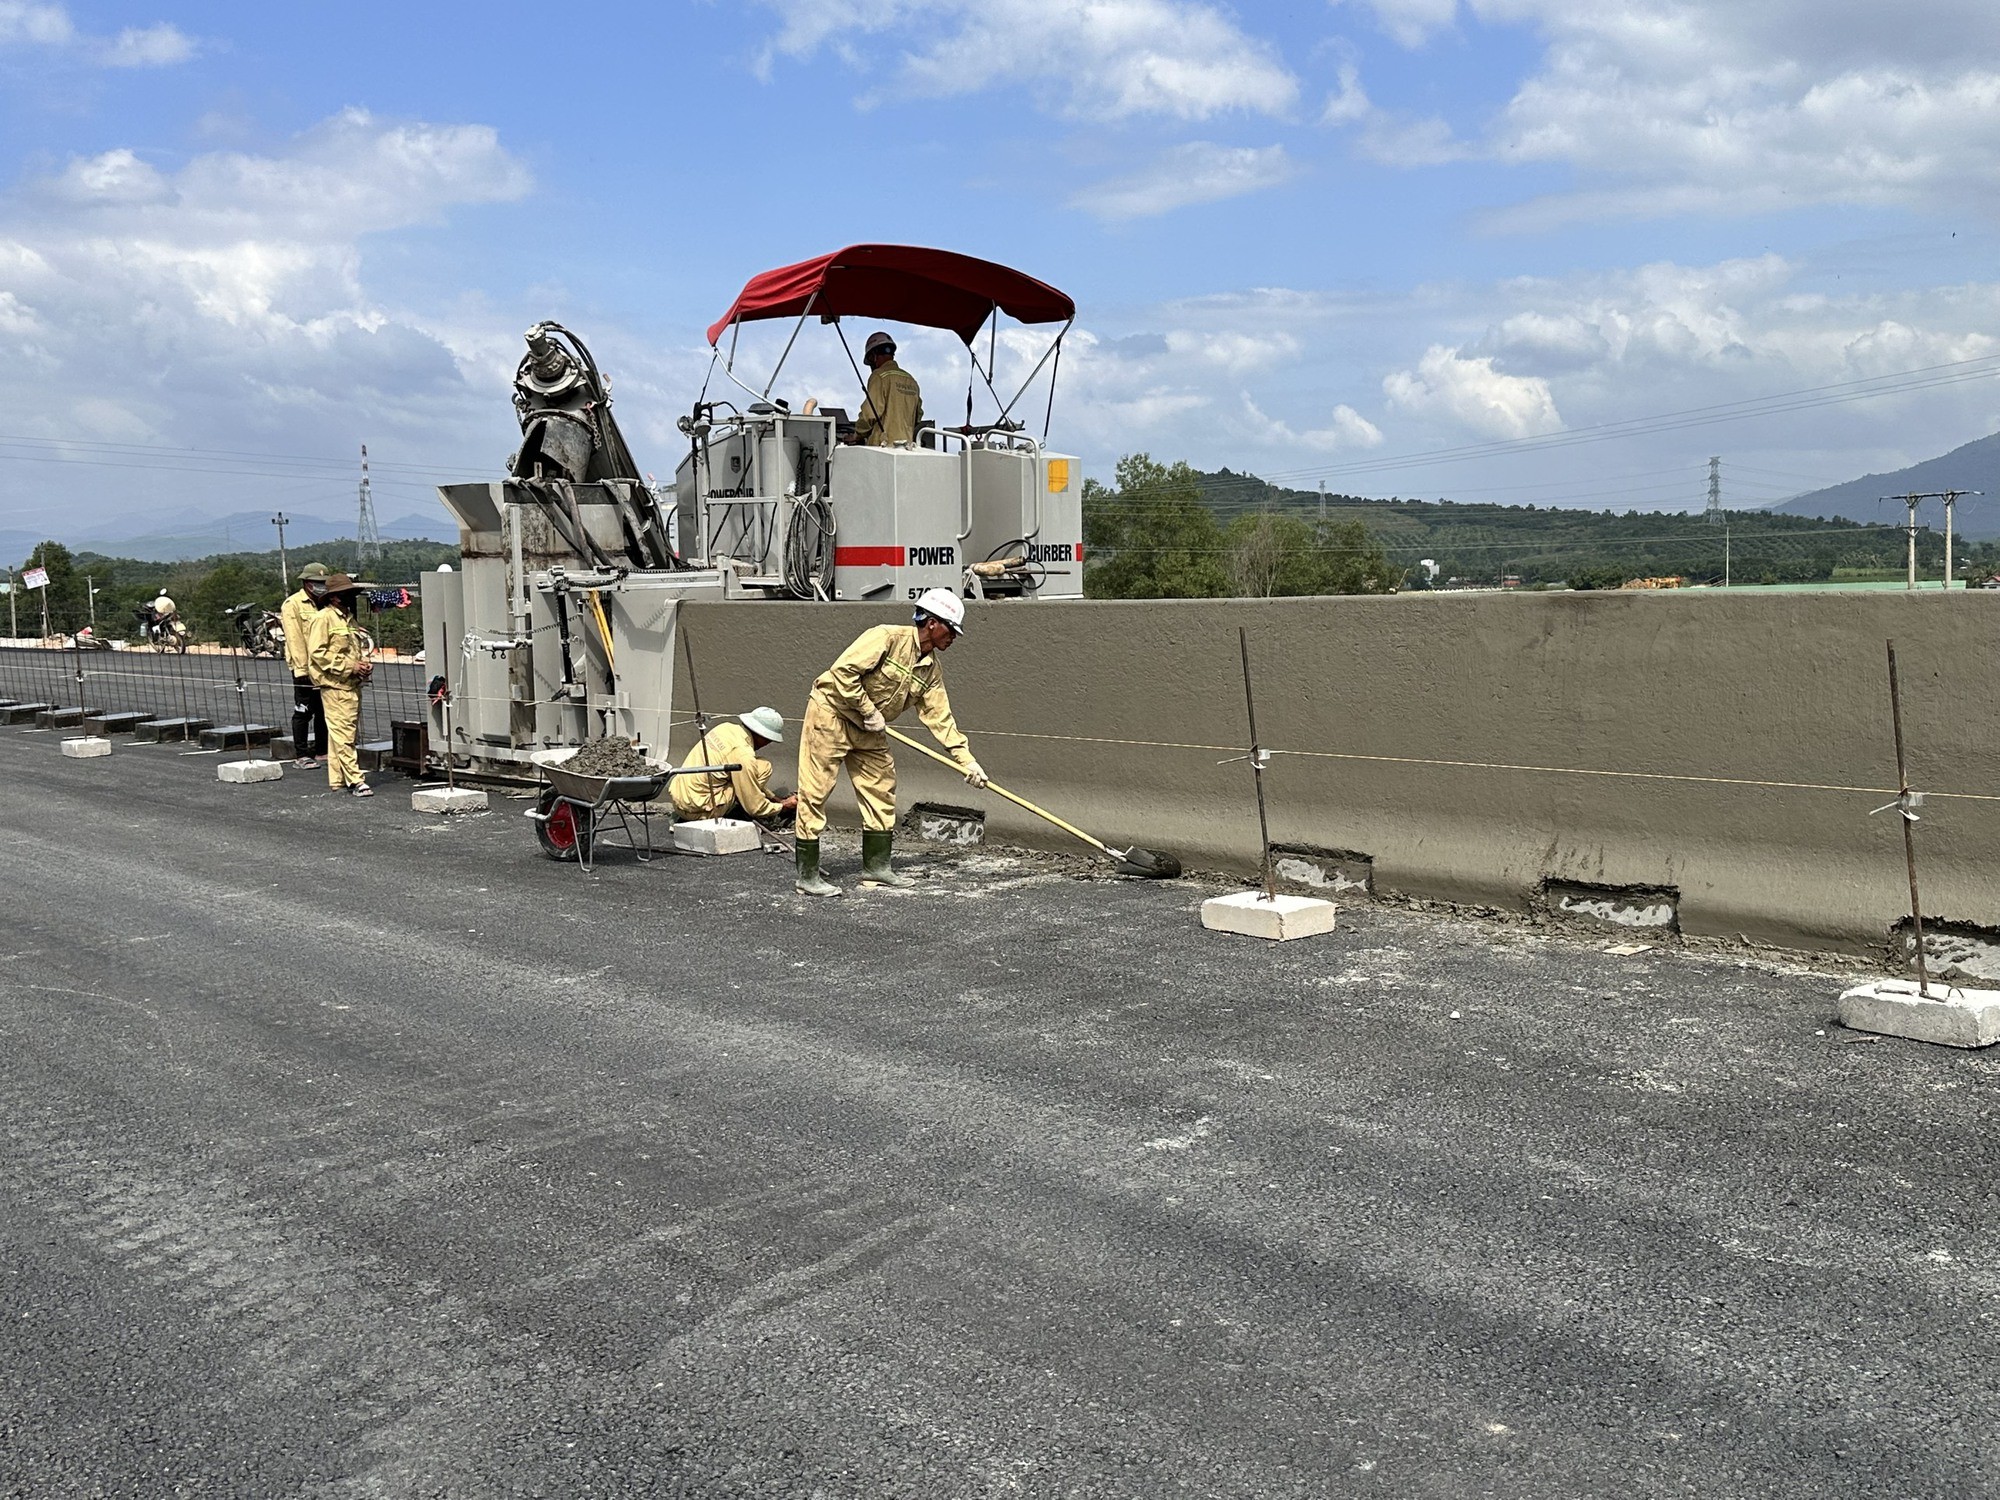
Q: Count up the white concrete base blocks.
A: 6